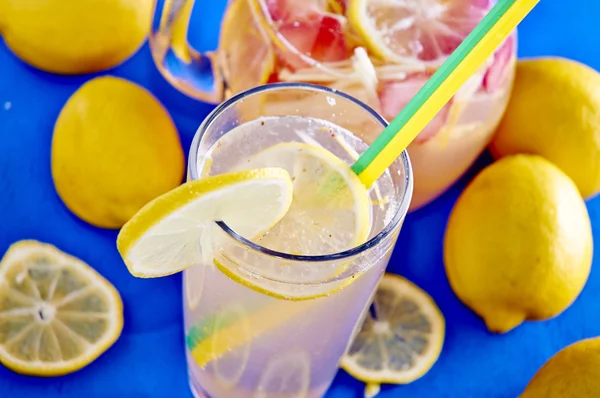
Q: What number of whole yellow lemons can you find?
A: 5